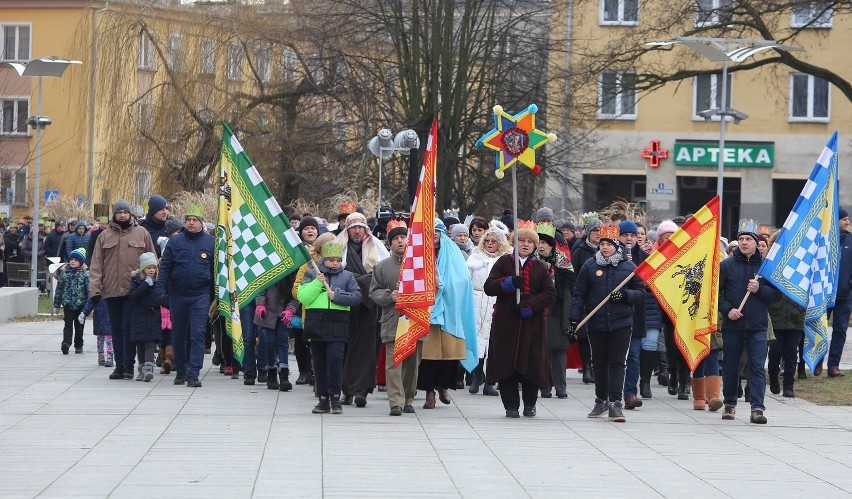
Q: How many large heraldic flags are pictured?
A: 4